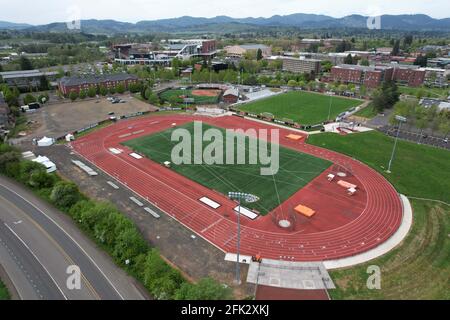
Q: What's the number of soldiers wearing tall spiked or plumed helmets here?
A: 0